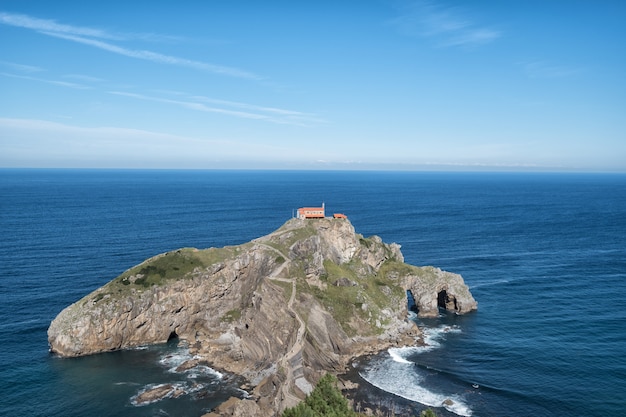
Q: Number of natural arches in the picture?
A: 2